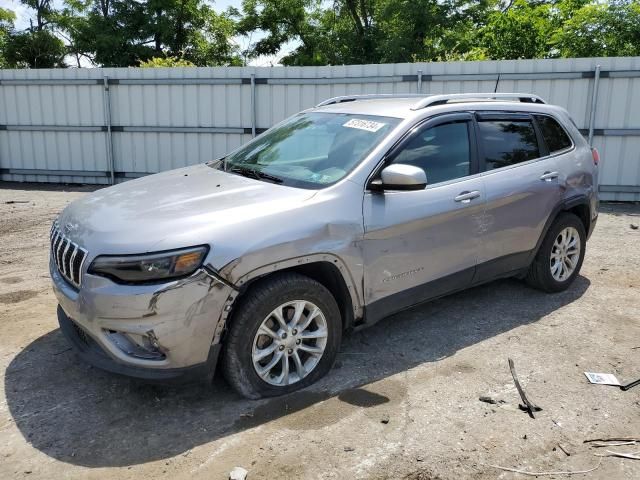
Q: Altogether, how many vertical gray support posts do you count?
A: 4